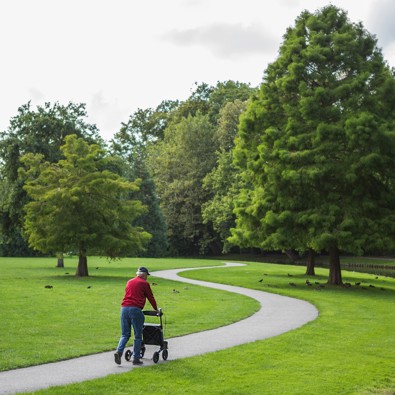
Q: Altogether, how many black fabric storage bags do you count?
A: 1